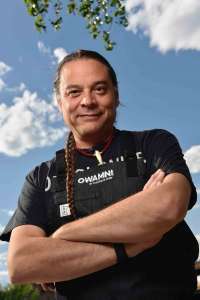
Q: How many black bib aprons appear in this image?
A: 1